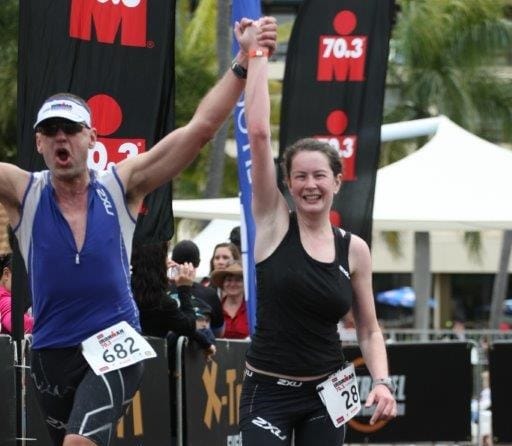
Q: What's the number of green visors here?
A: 0